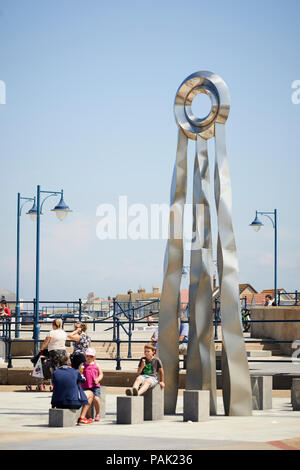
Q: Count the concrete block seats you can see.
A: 7